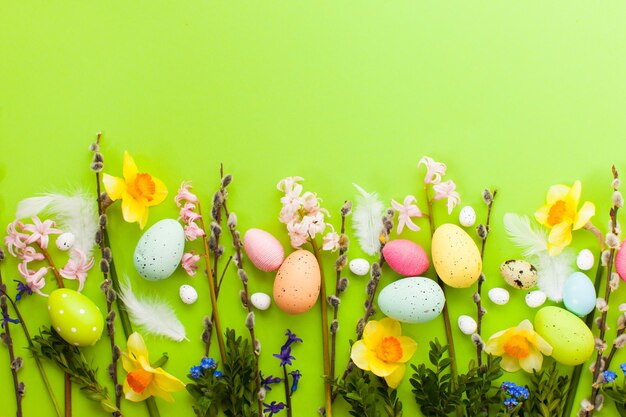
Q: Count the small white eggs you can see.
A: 9